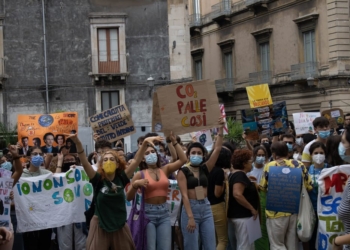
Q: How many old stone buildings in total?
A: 2